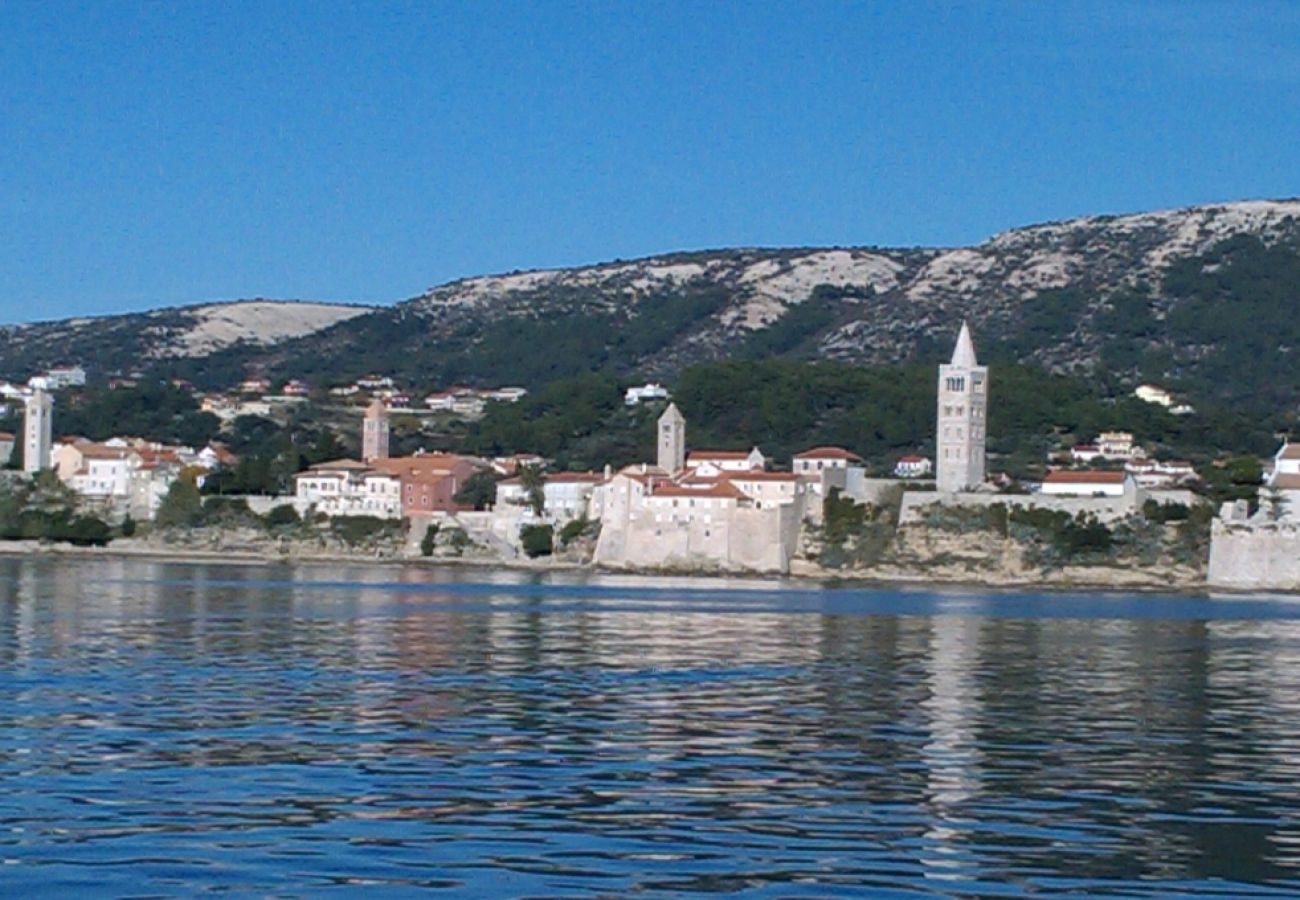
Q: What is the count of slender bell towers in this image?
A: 4